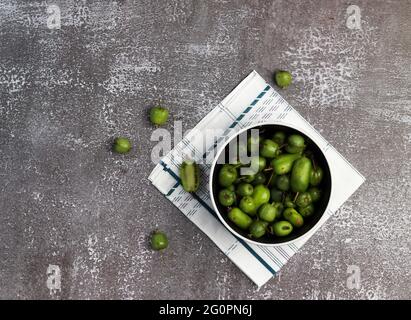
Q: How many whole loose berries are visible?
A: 4